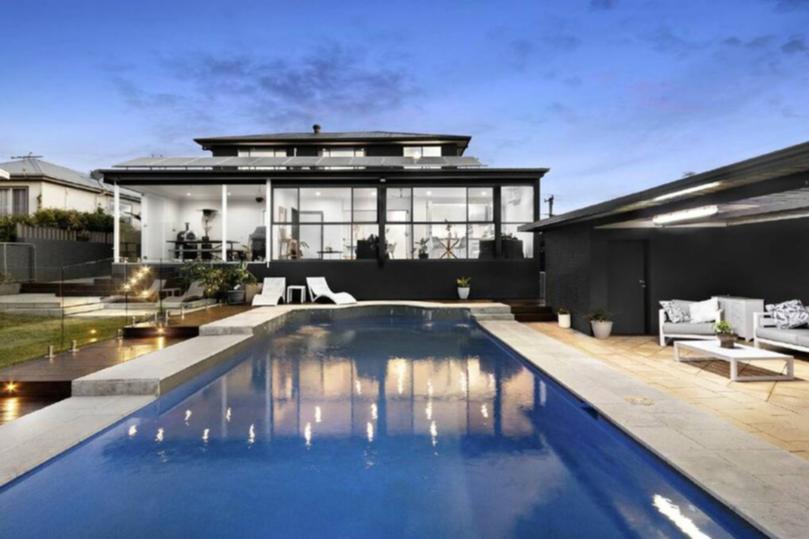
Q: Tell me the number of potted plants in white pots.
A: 3